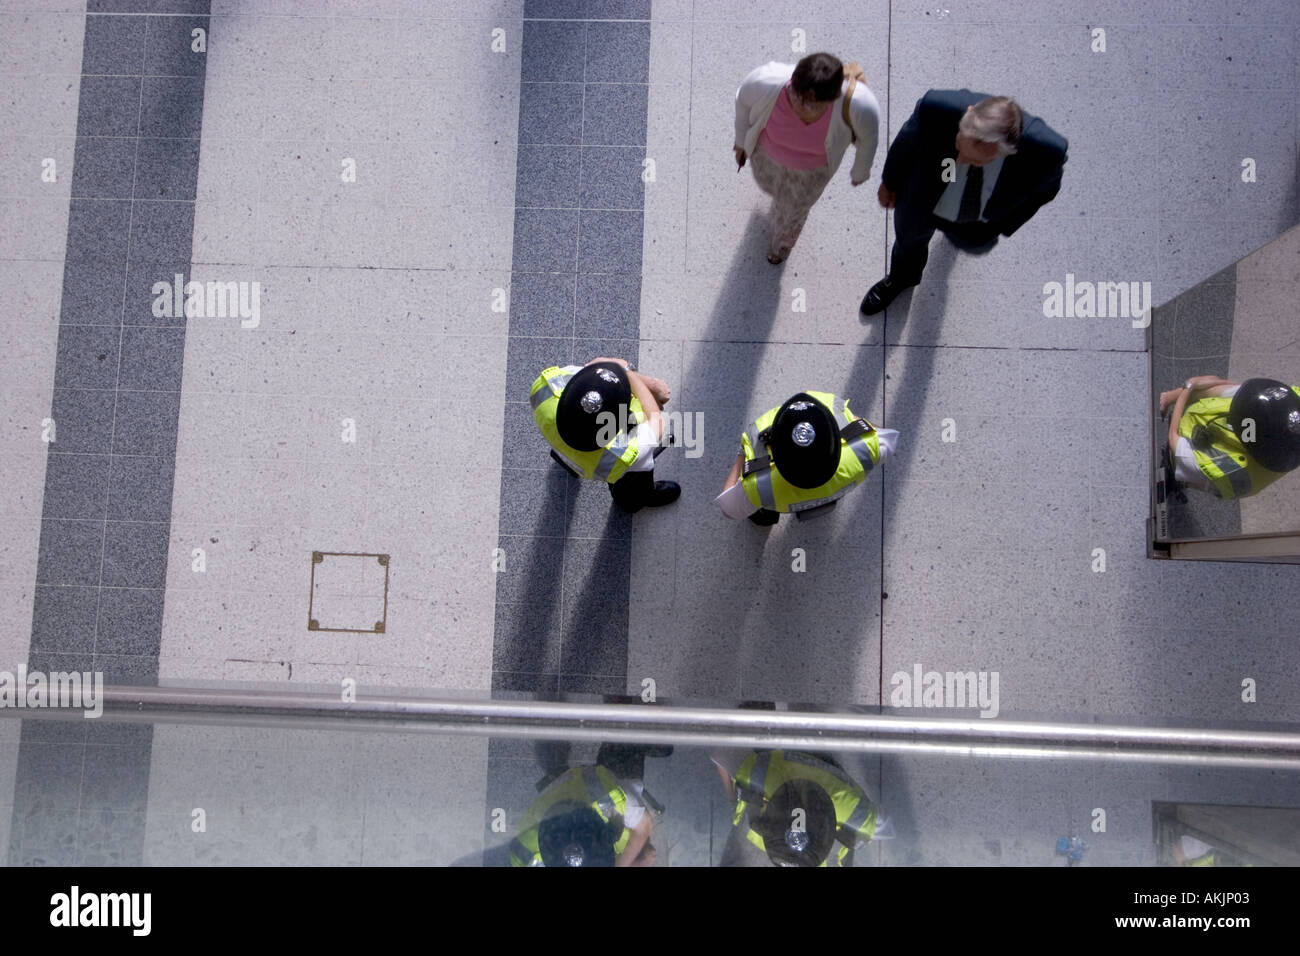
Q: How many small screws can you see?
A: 4